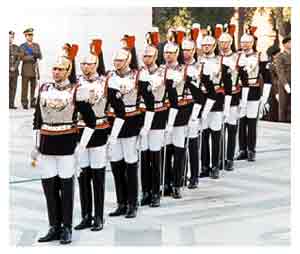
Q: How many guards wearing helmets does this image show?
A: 9